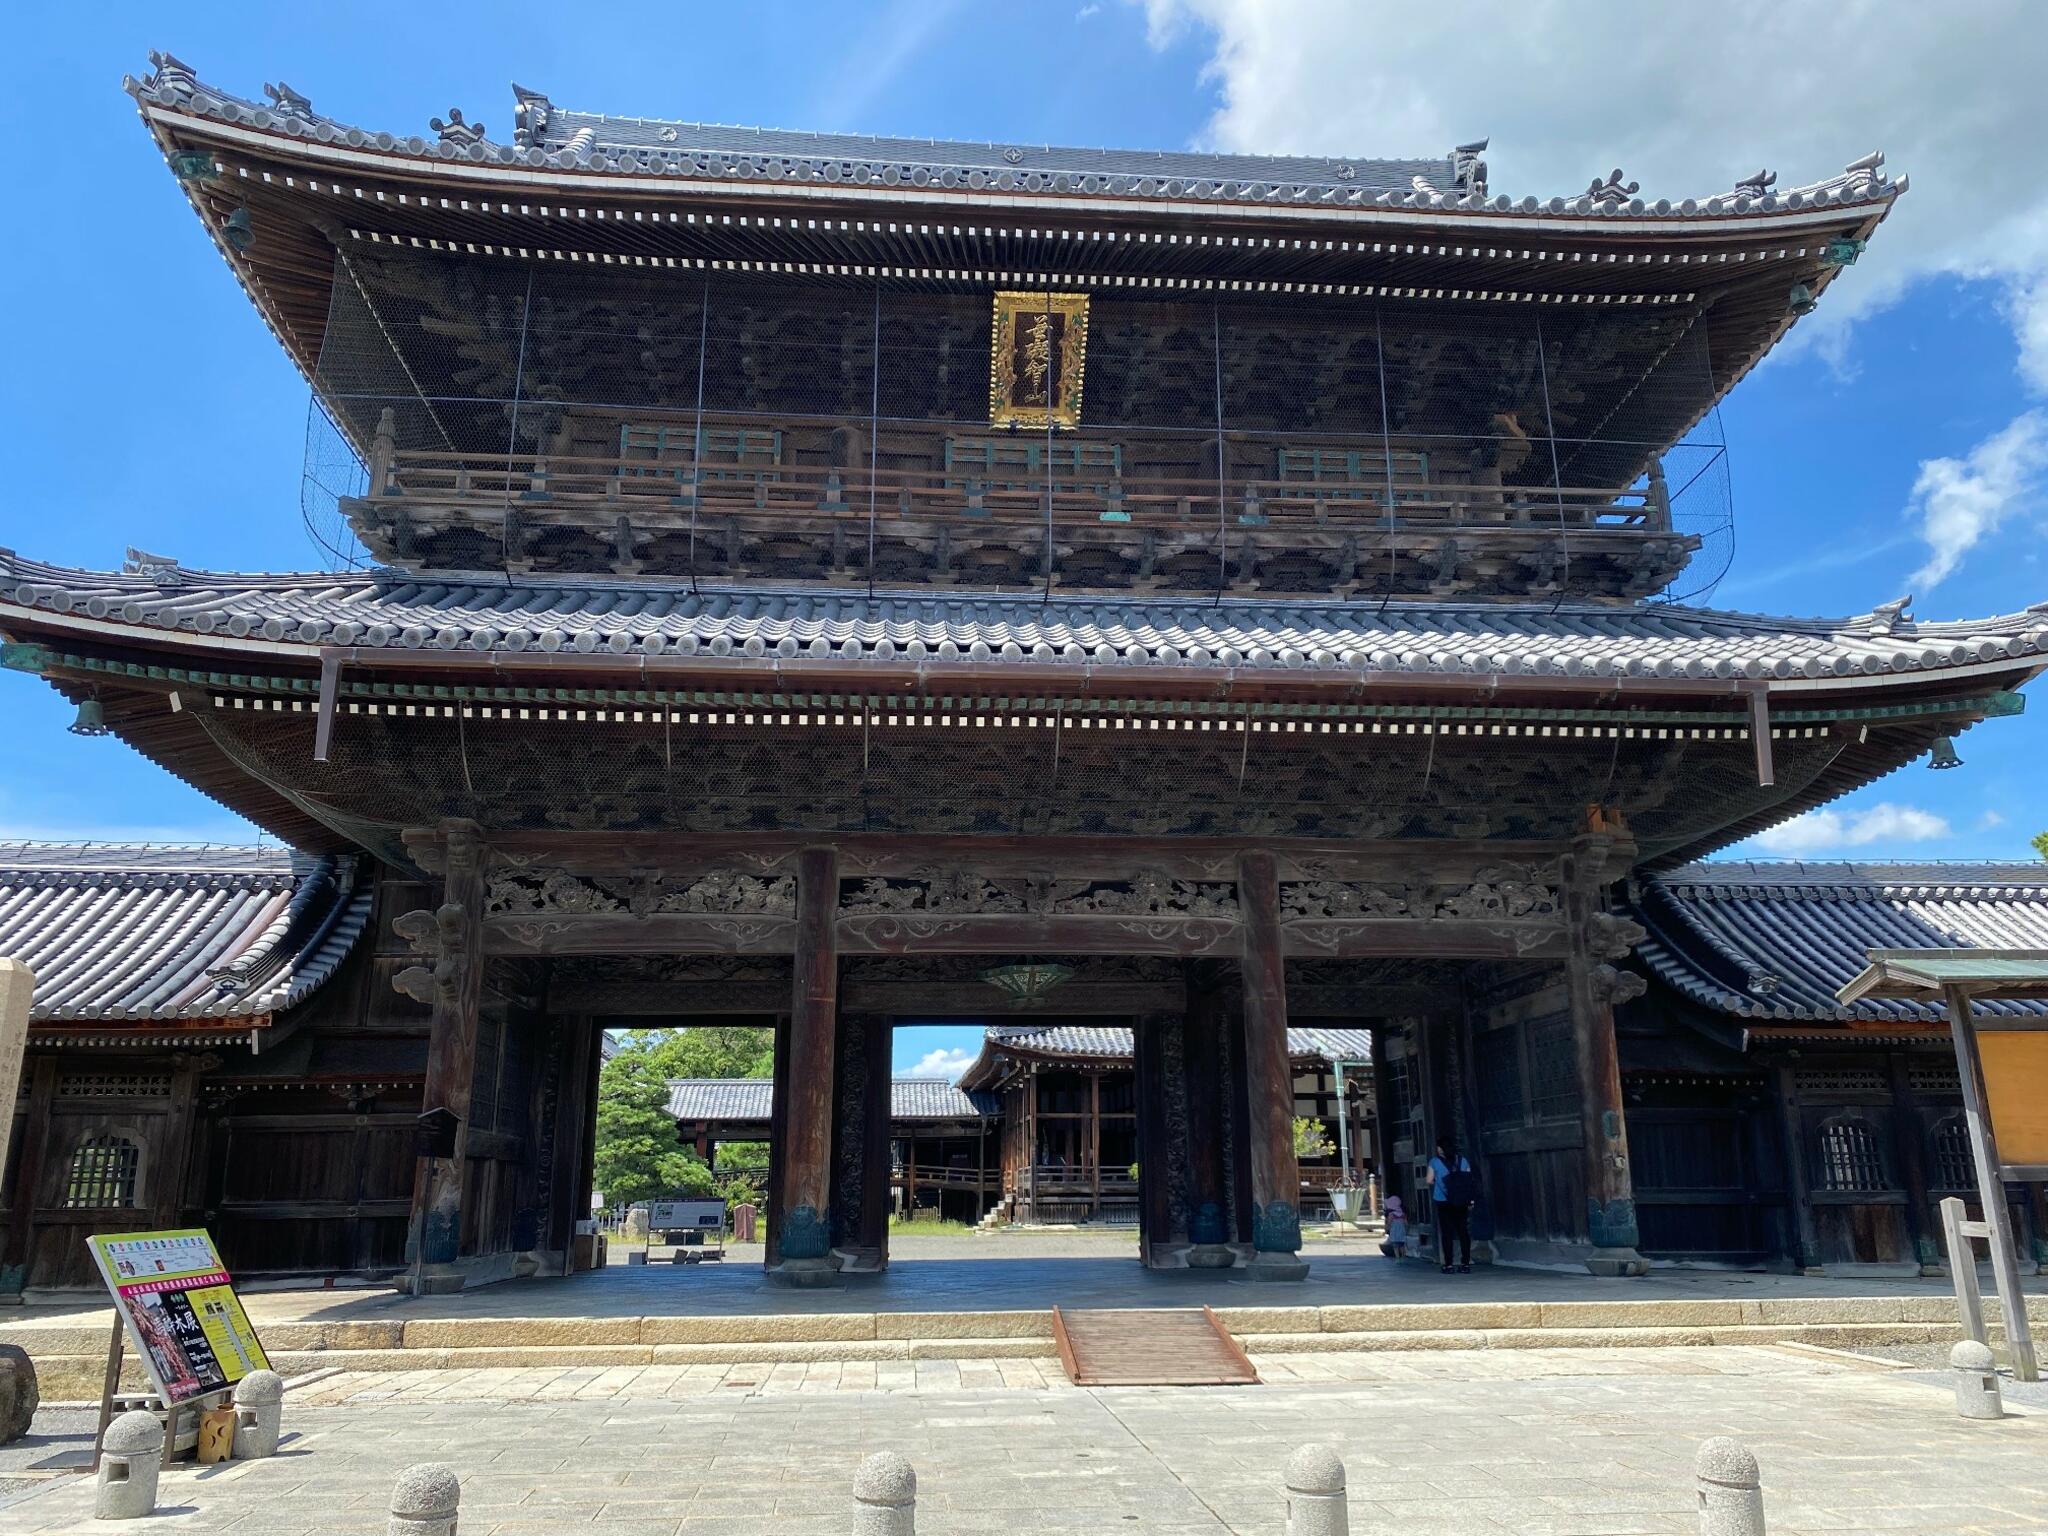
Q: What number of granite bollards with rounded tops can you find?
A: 7